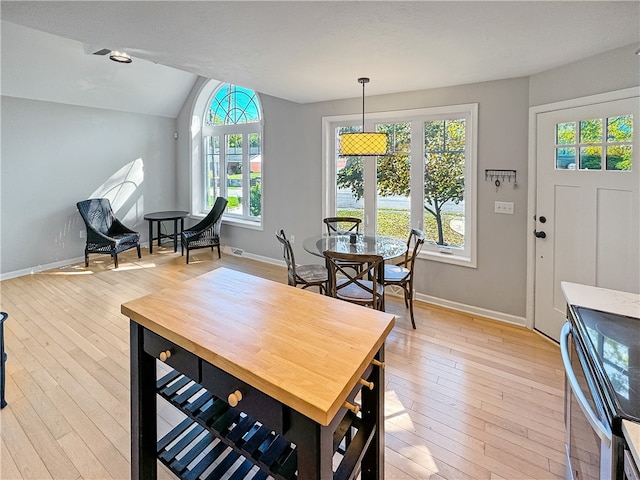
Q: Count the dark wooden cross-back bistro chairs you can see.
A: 4